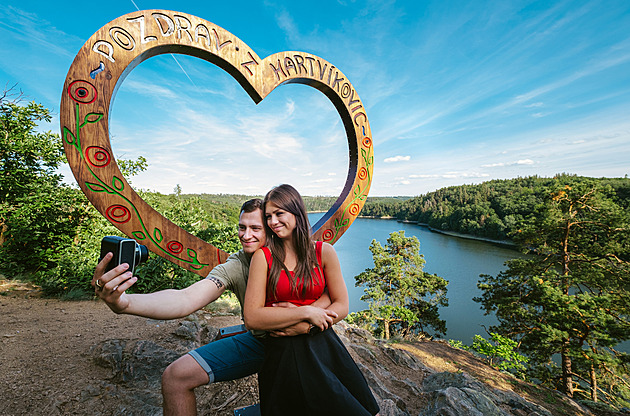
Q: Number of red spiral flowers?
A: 8